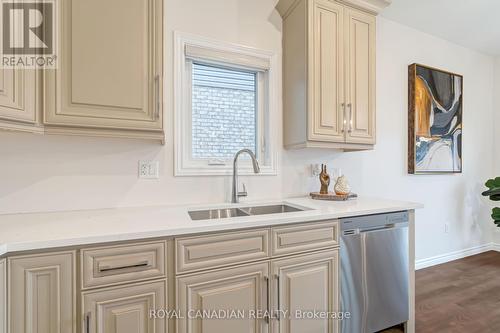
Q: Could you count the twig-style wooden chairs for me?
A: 0